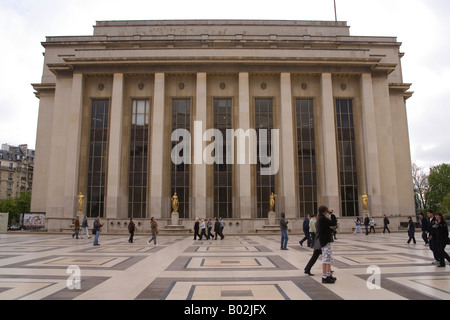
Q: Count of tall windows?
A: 7